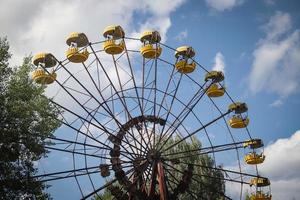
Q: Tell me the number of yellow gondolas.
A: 9